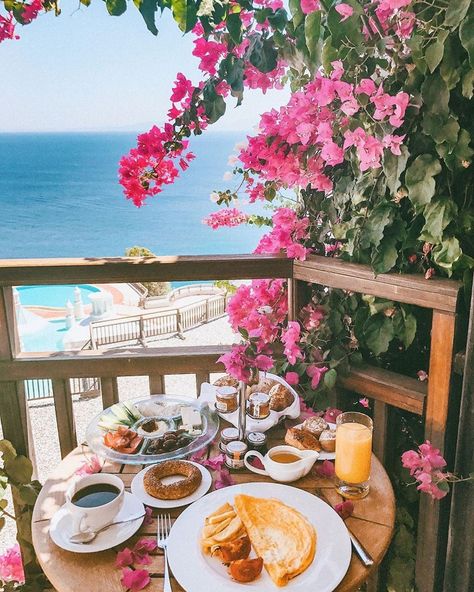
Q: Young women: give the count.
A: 0